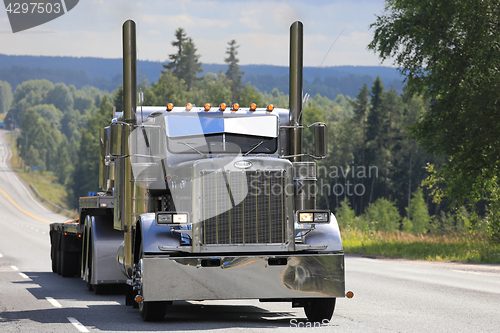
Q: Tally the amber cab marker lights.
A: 7